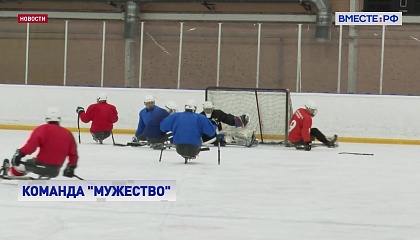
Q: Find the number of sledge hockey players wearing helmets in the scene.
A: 7